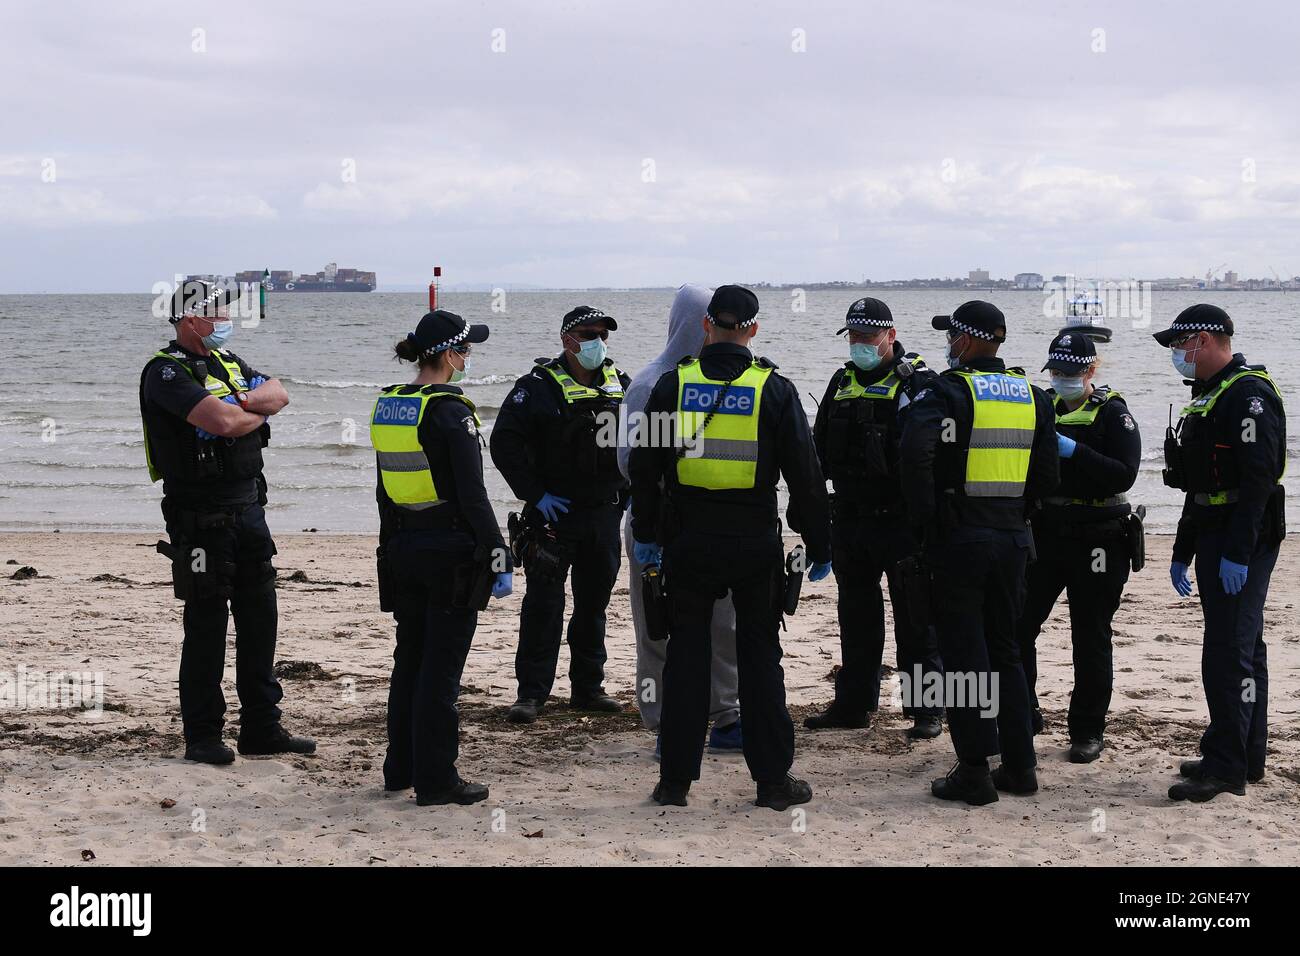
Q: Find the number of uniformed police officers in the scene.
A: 8